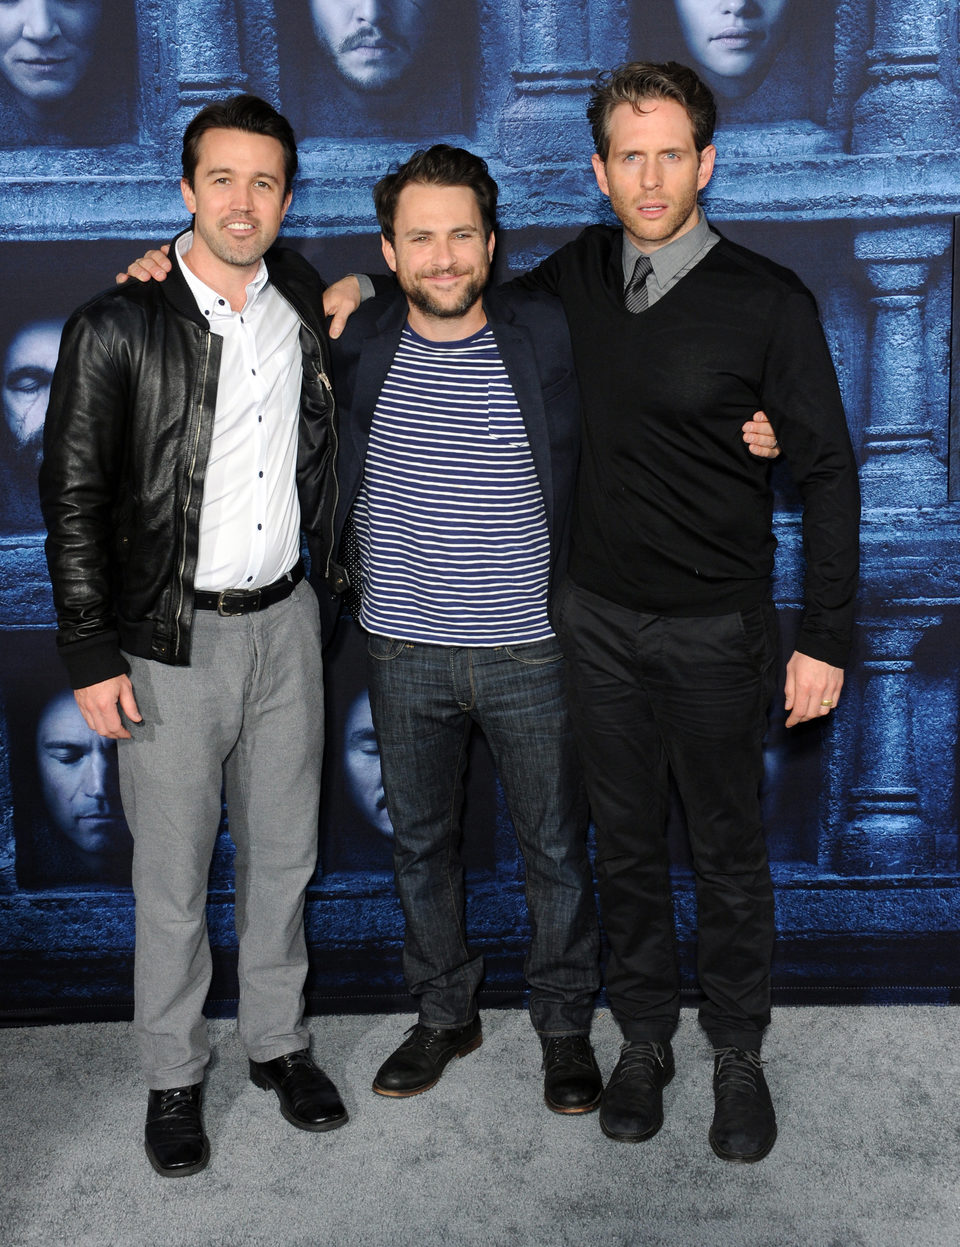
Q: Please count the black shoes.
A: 6